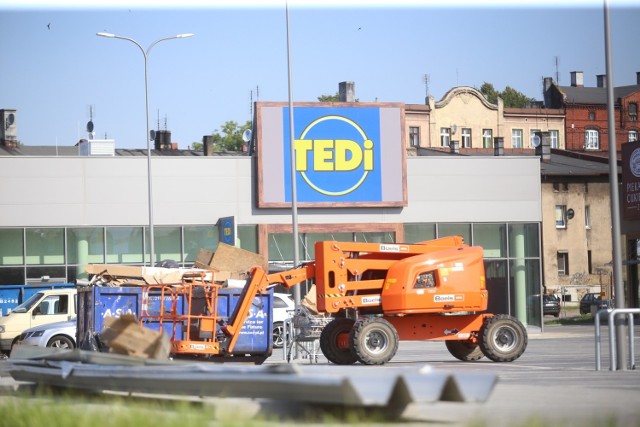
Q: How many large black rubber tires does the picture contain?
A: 4